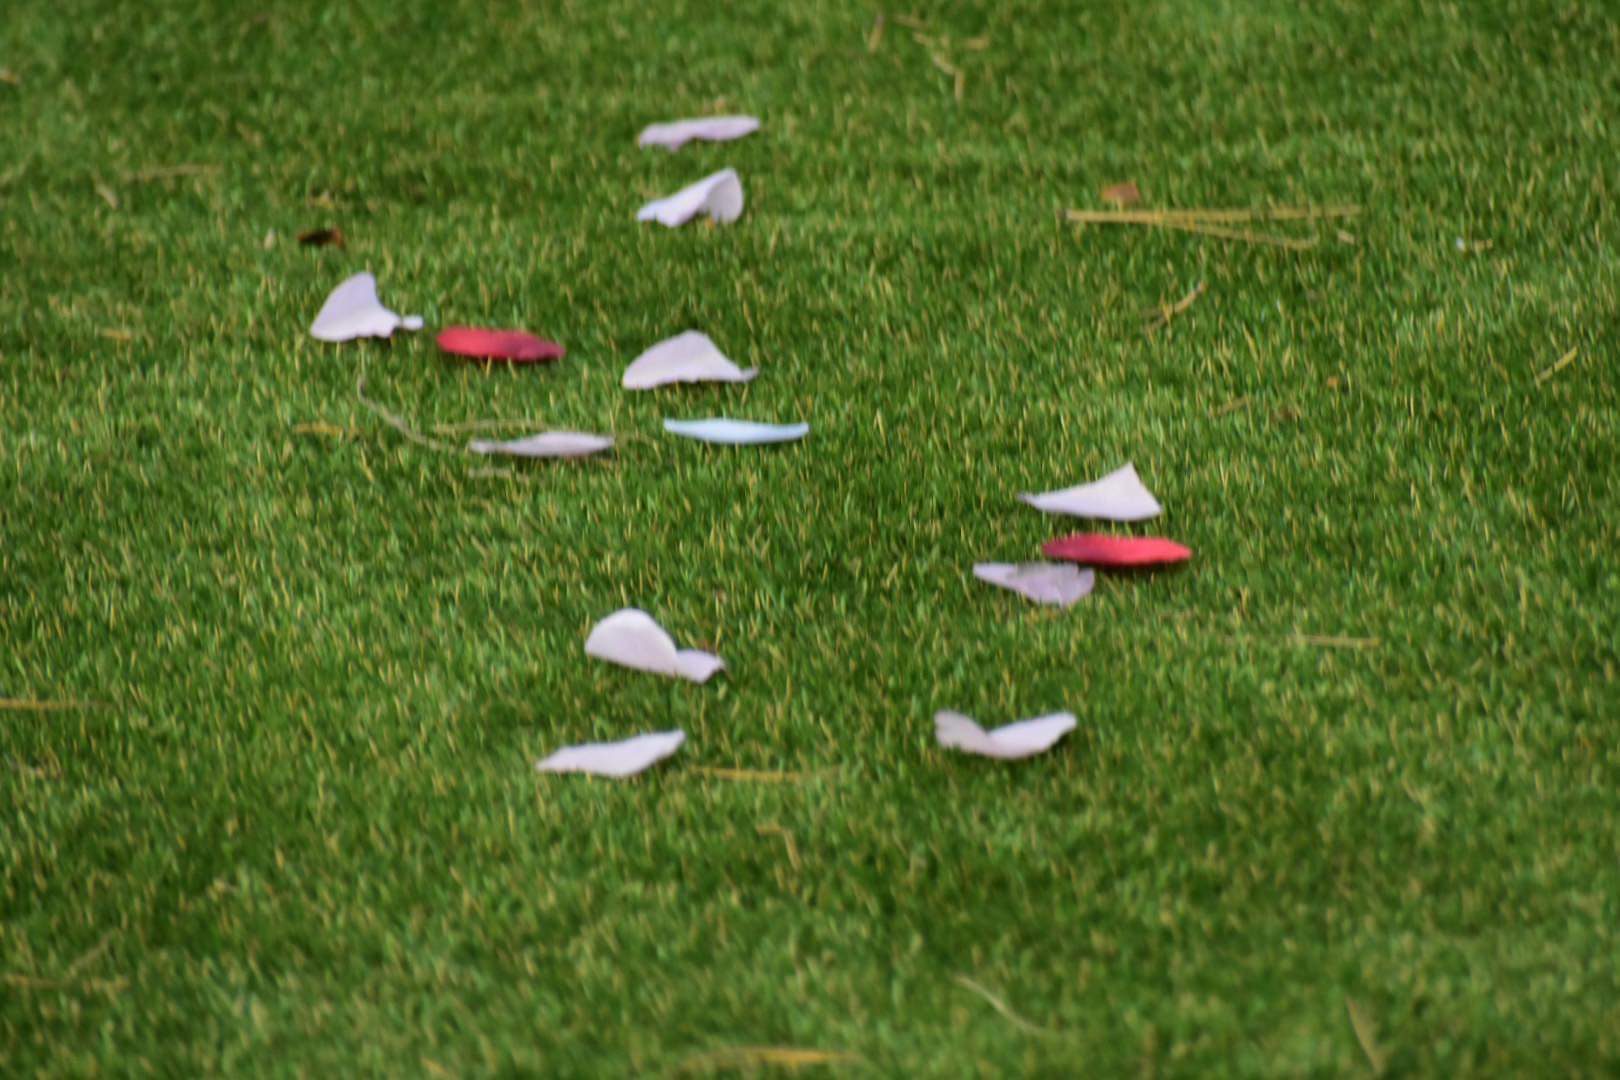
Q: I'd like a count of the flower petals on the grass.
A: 13